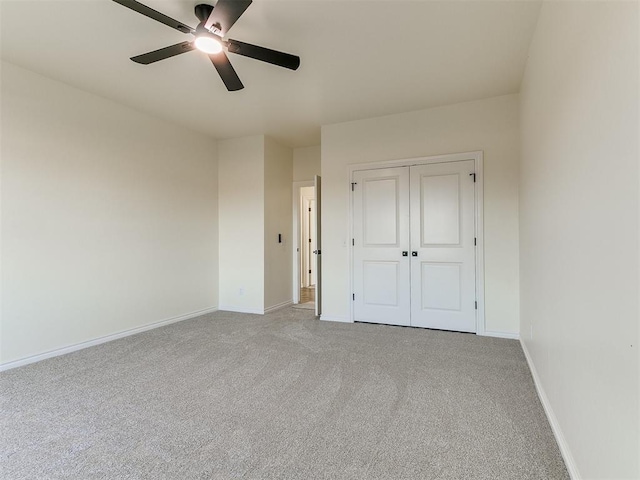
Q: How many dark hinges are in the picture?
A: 9